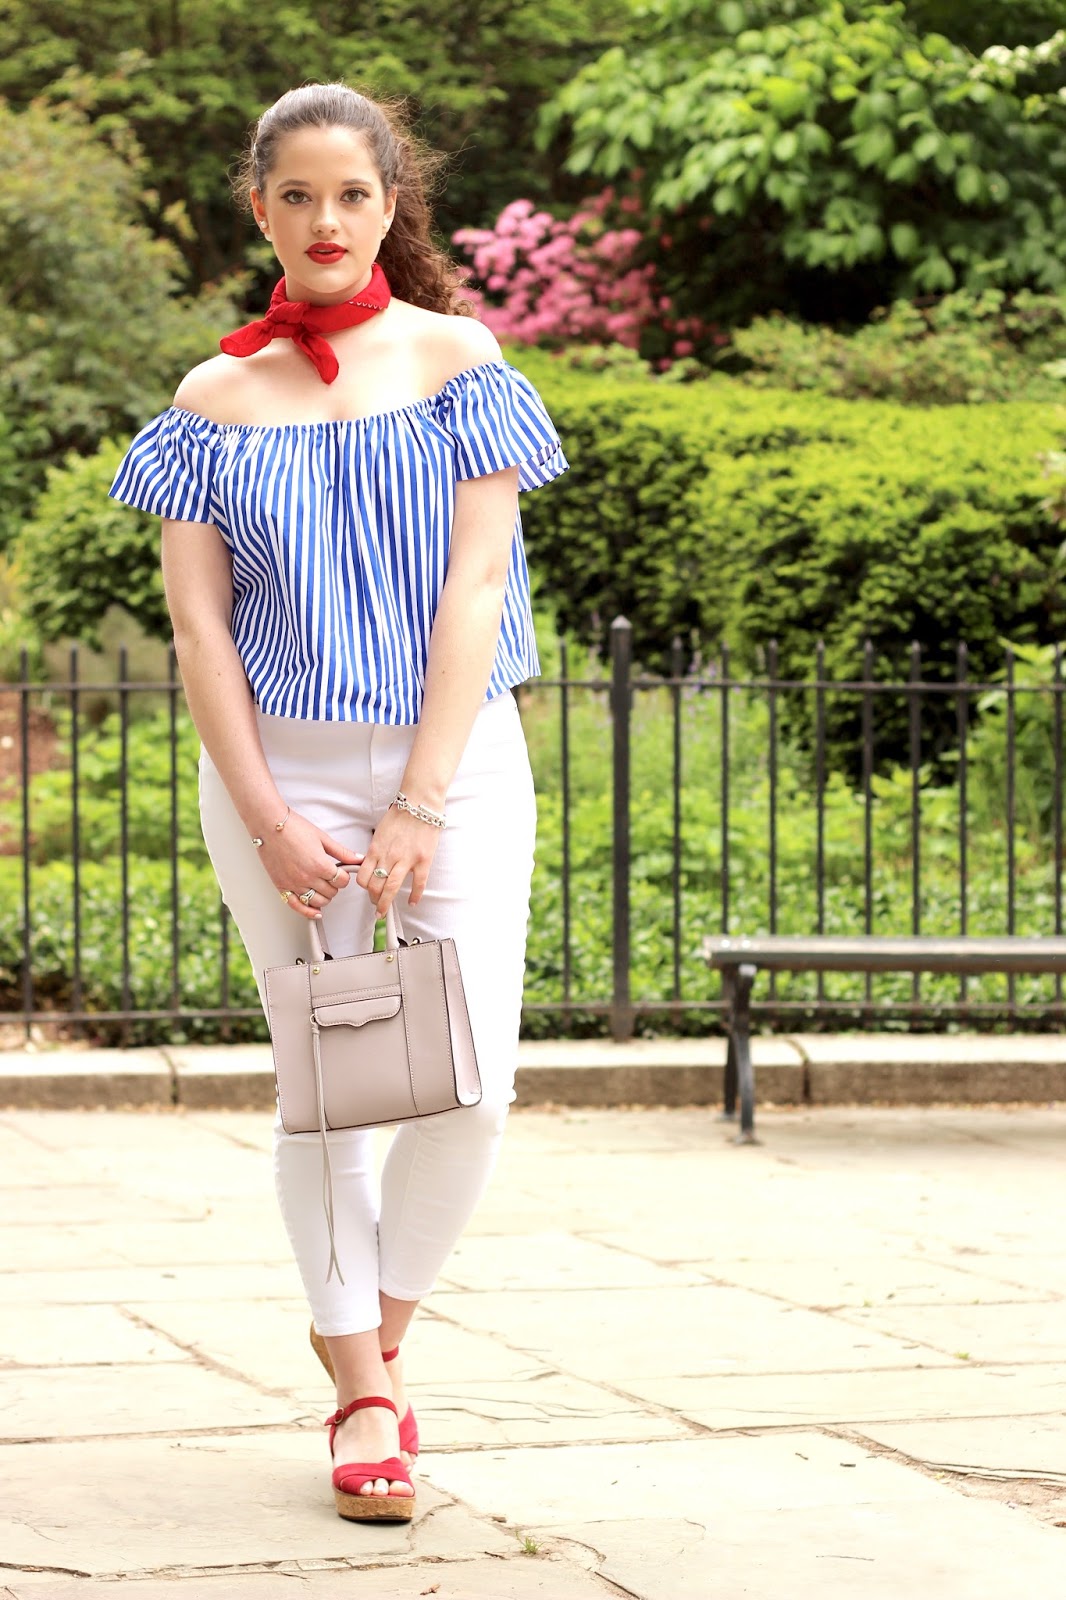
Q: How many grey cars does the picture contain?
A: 0